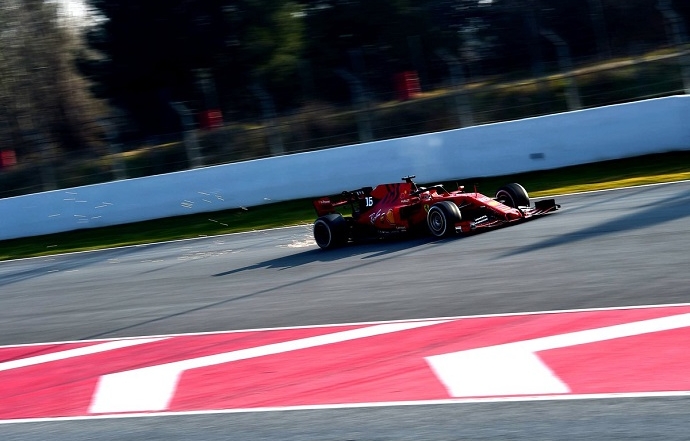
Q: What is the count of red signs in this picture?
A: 3